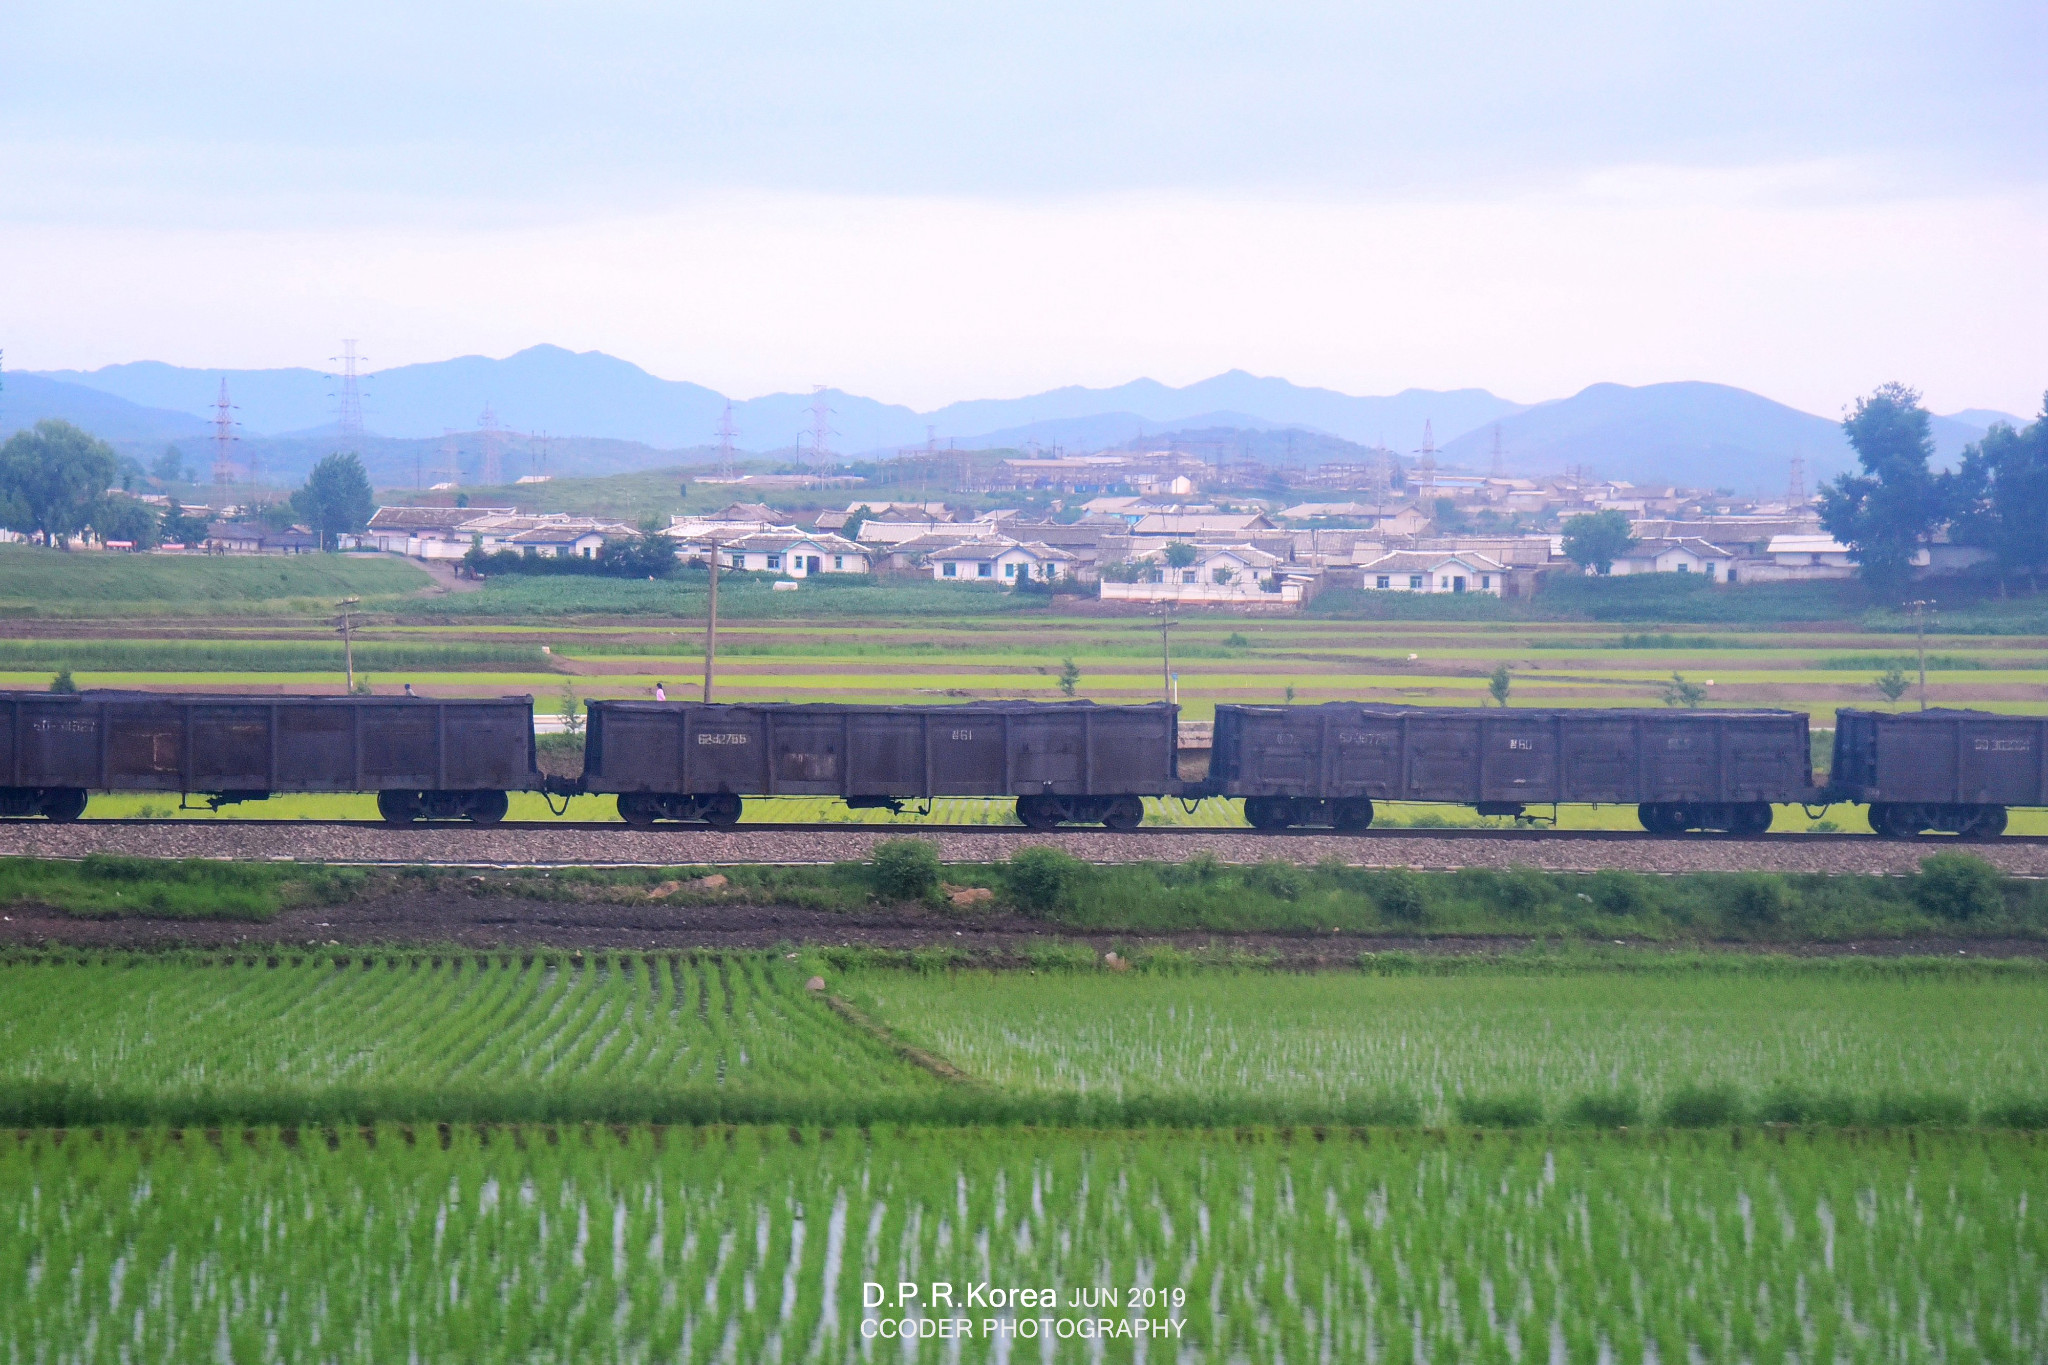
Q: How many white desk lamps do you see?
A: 0